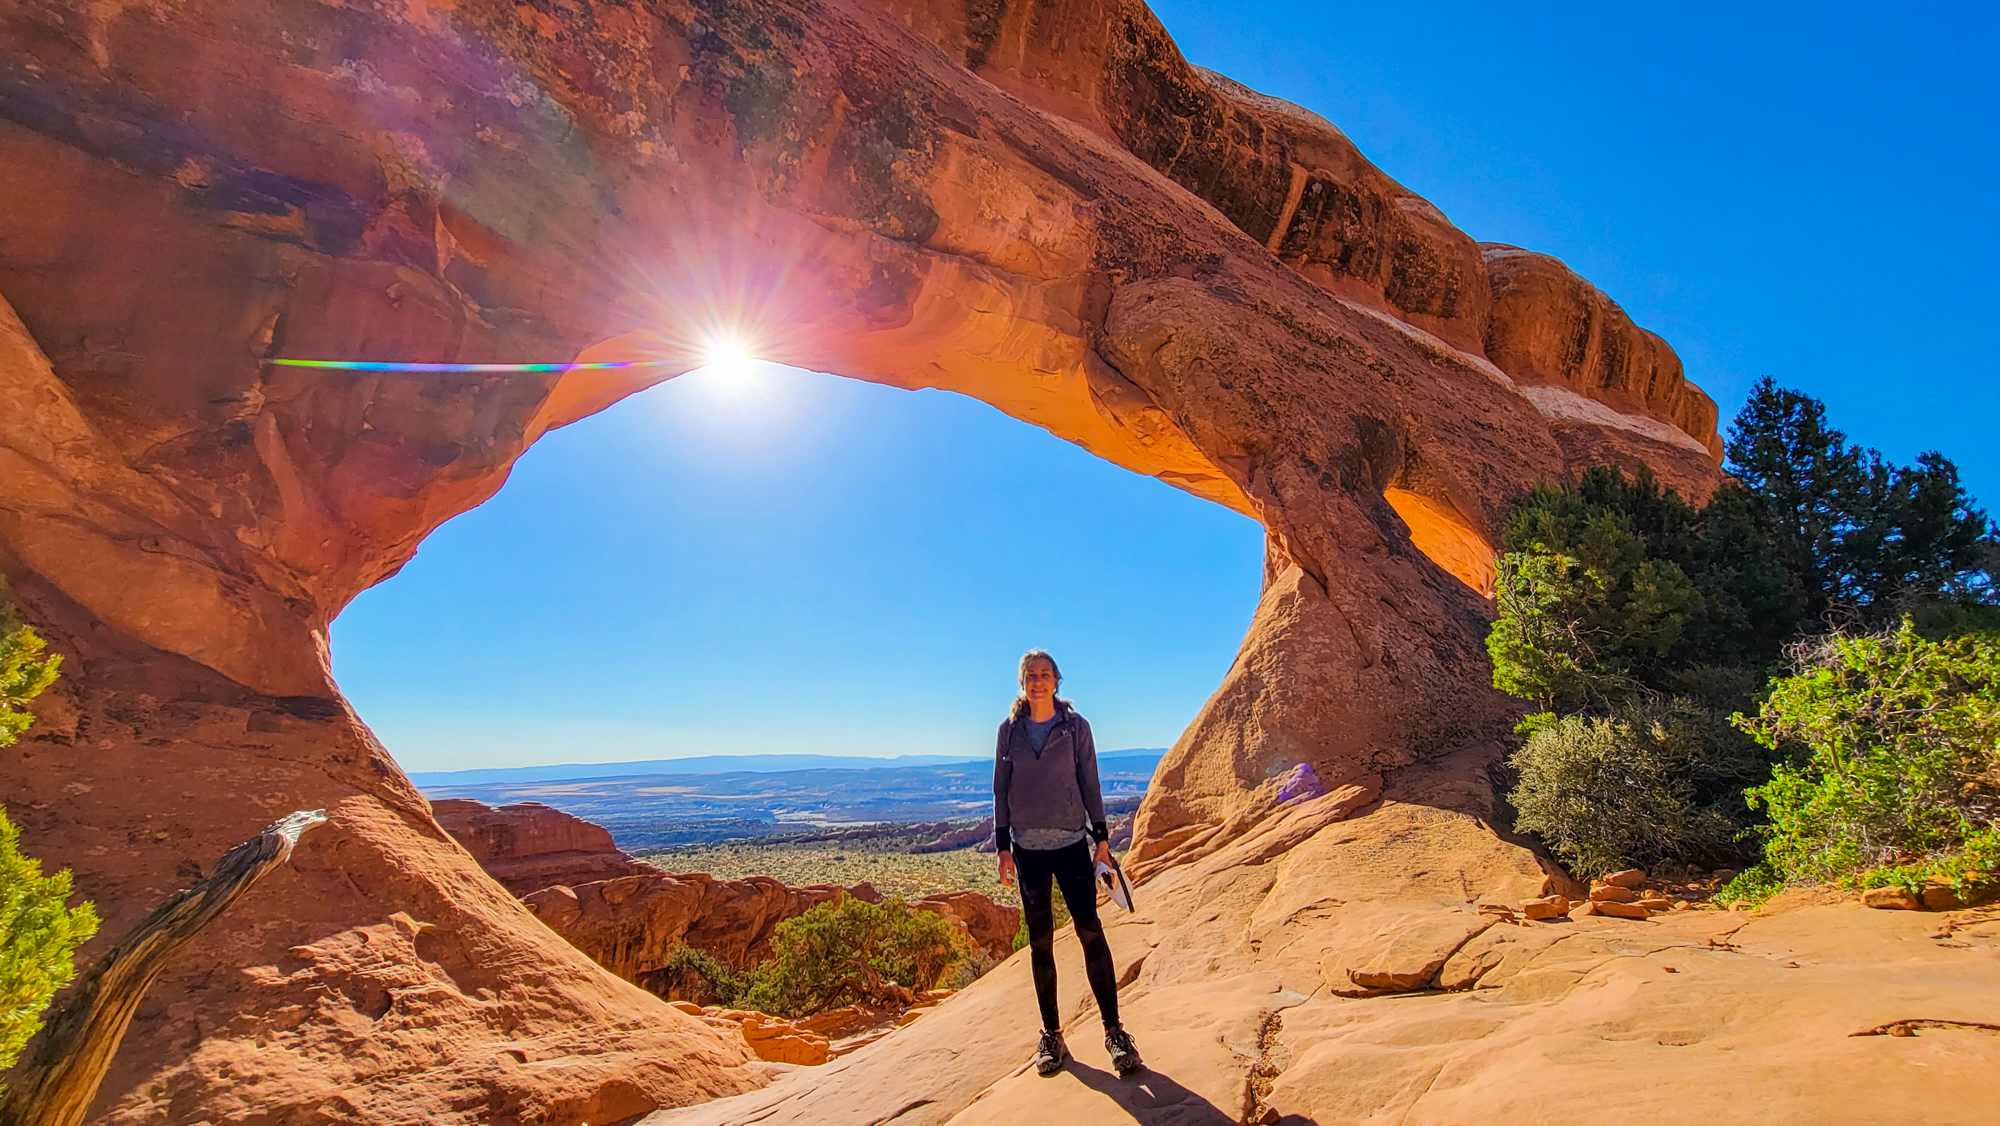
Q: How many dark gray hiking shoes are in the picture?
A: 2